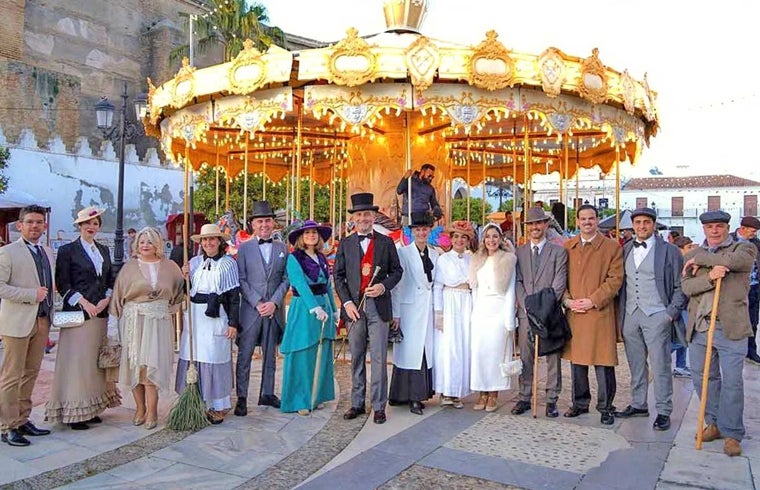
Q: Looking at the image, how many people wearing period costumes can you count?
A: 14